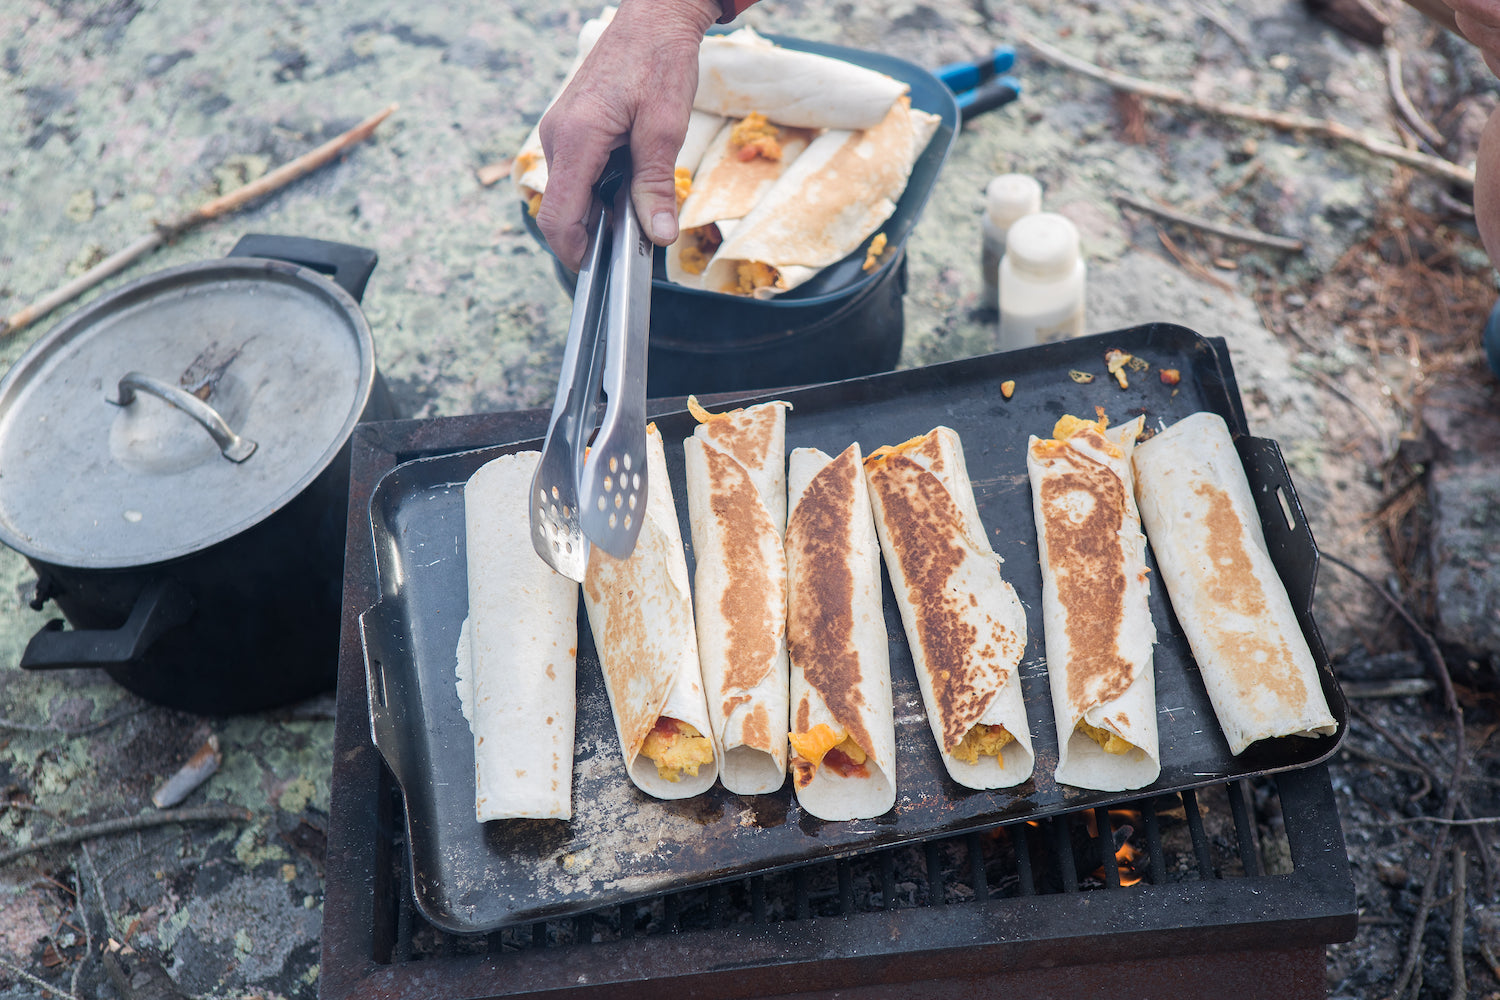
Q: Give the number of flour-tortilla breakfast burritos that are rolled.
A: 12